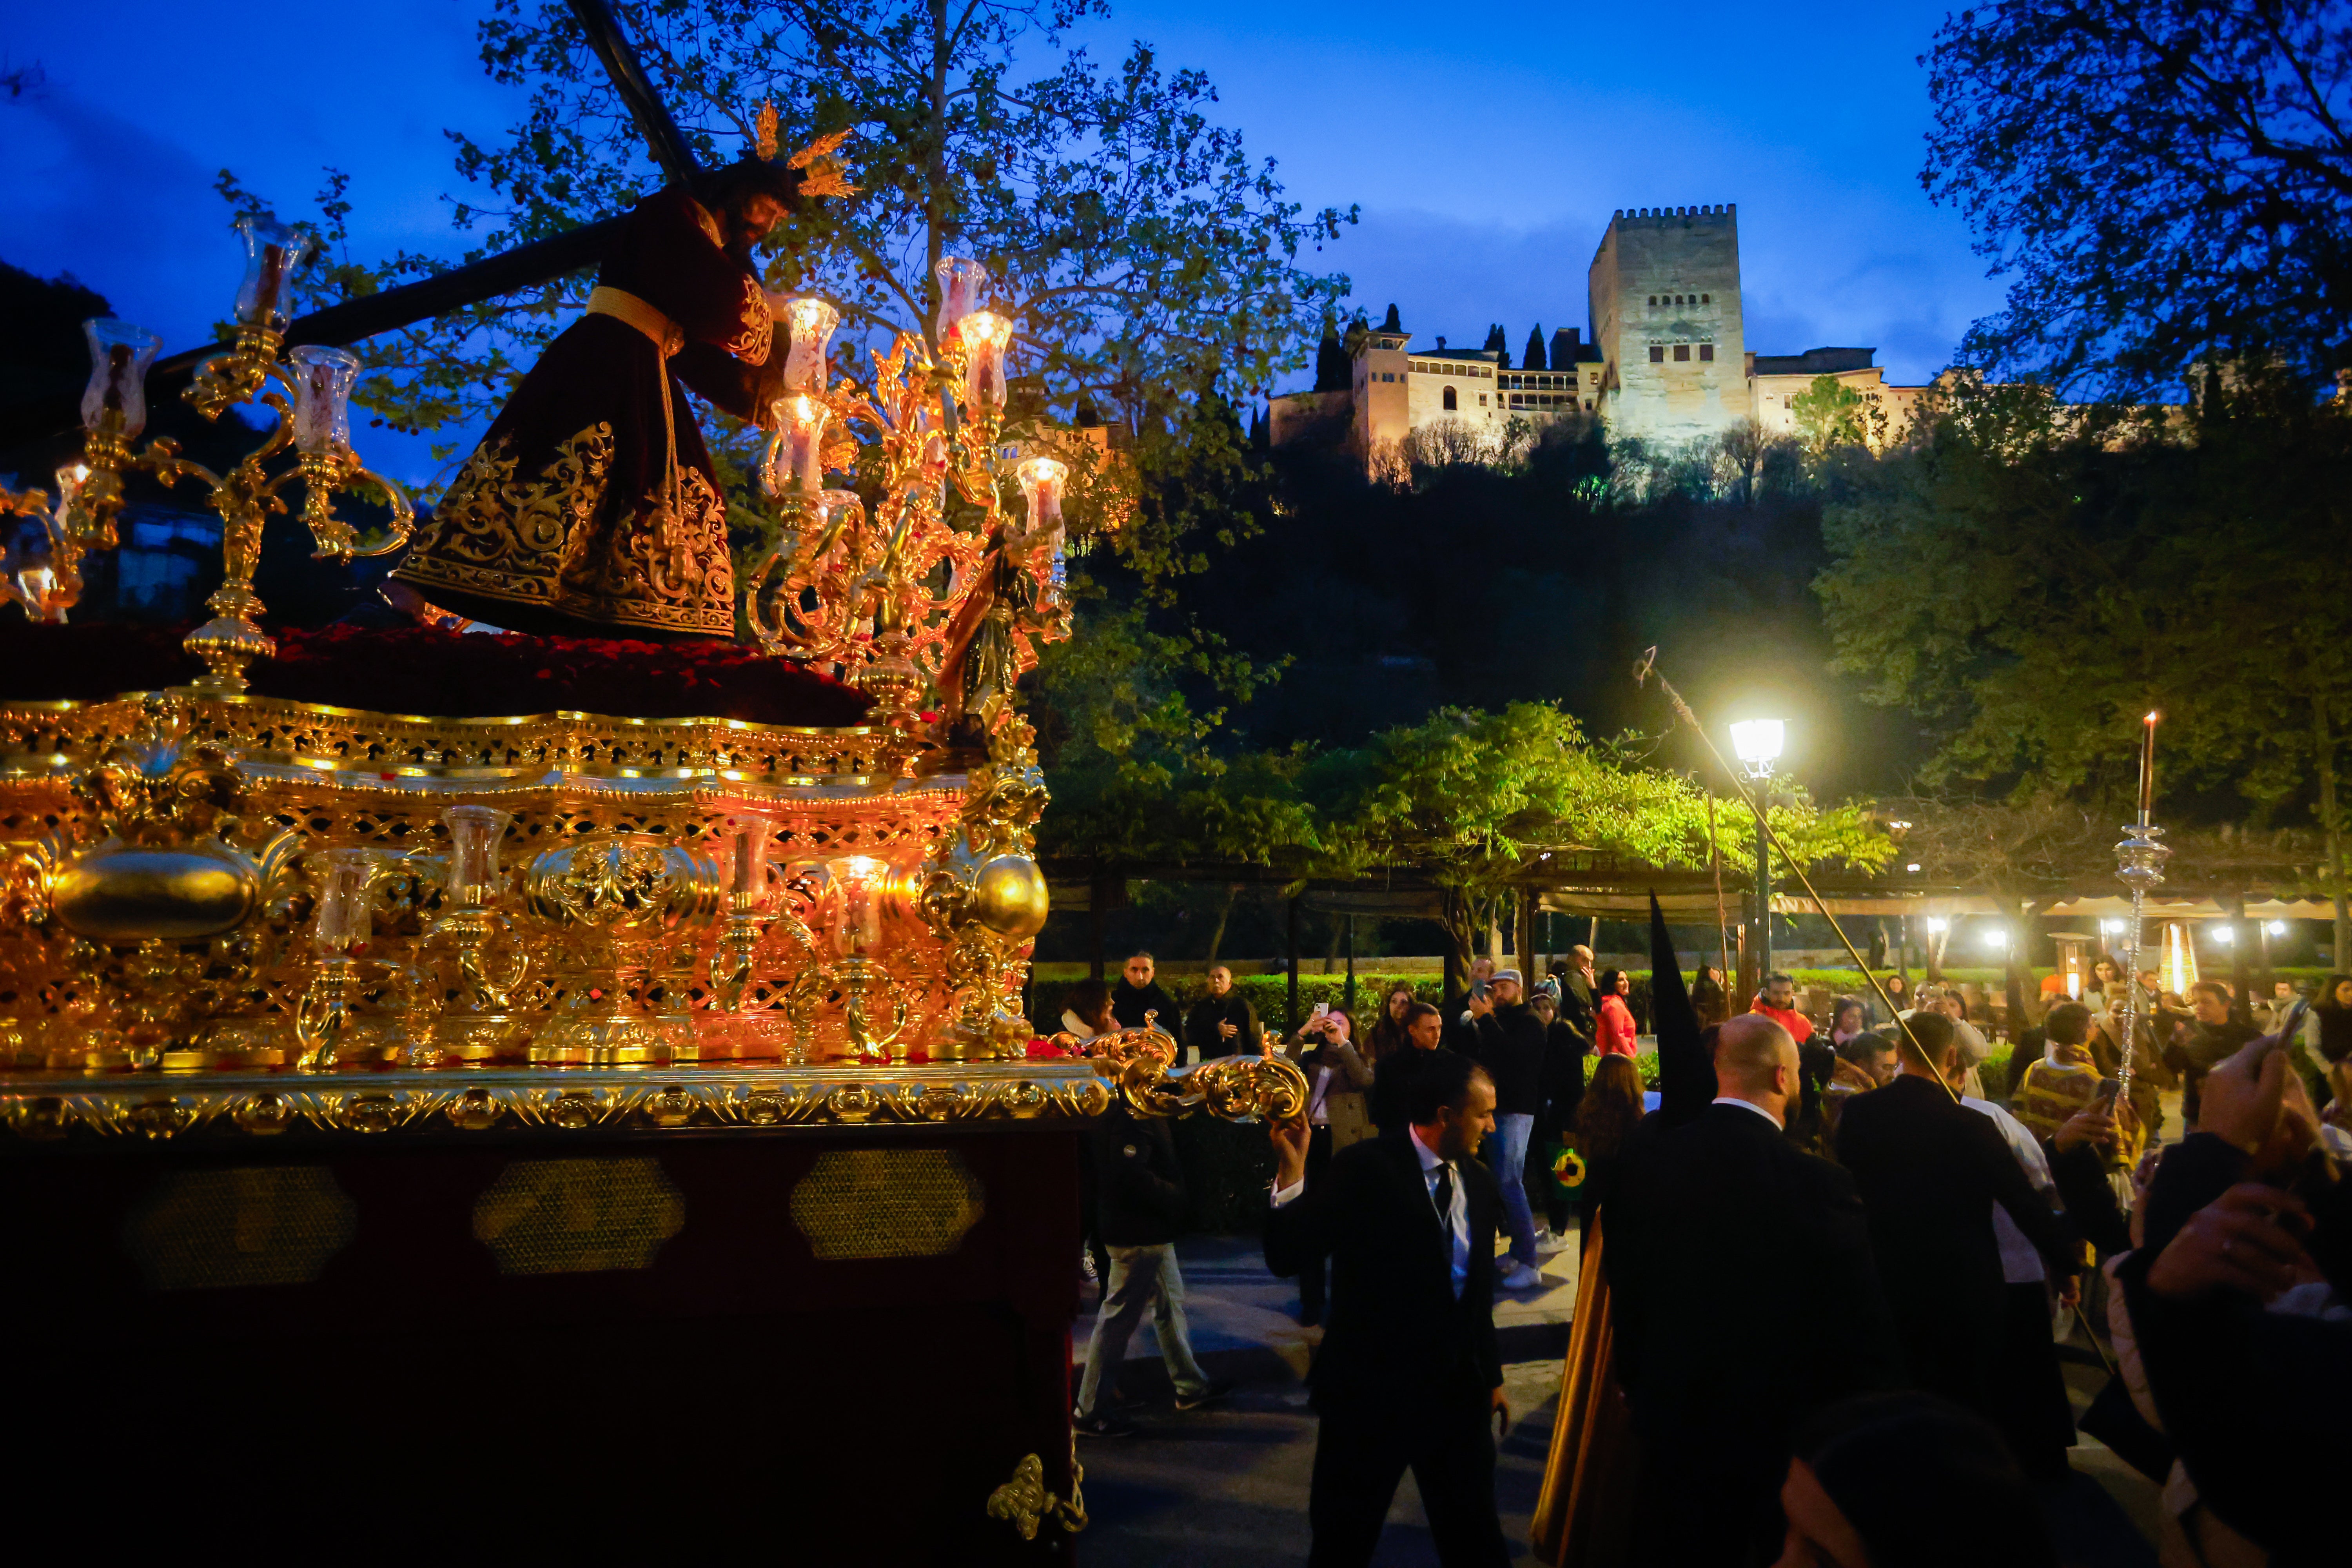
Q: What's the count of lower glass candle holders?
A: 4